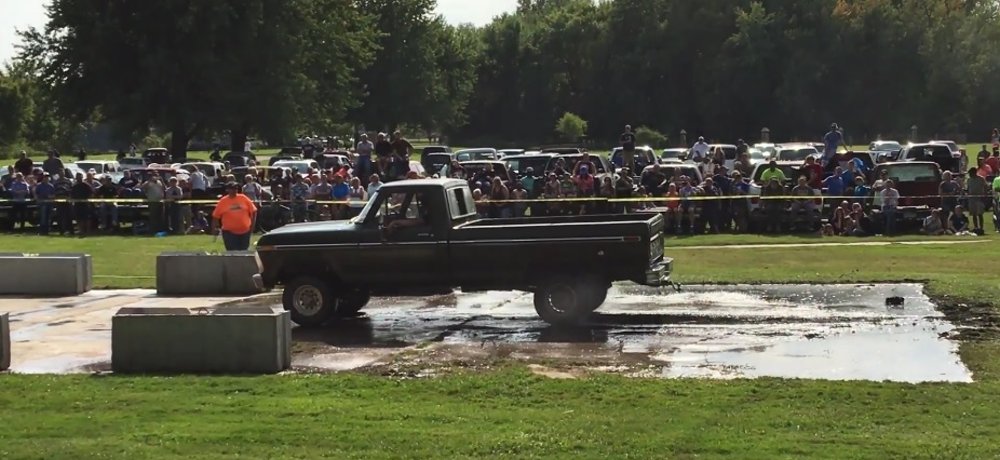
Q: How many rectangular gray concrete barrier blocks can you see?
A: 4